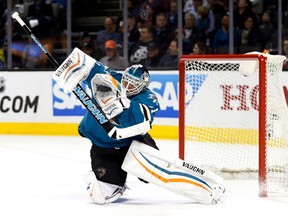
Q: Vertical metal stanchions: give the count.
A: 6